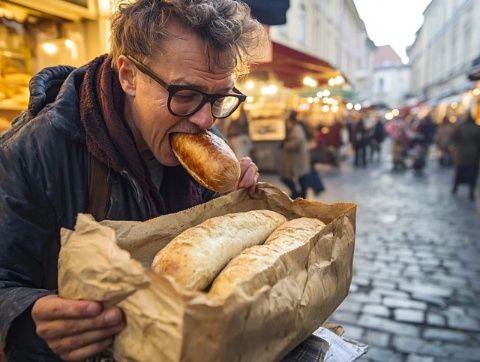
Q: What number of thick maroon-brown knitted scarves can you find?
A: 1